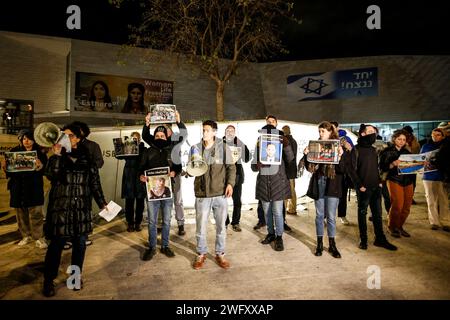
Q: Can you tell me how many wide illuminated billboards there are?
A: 2